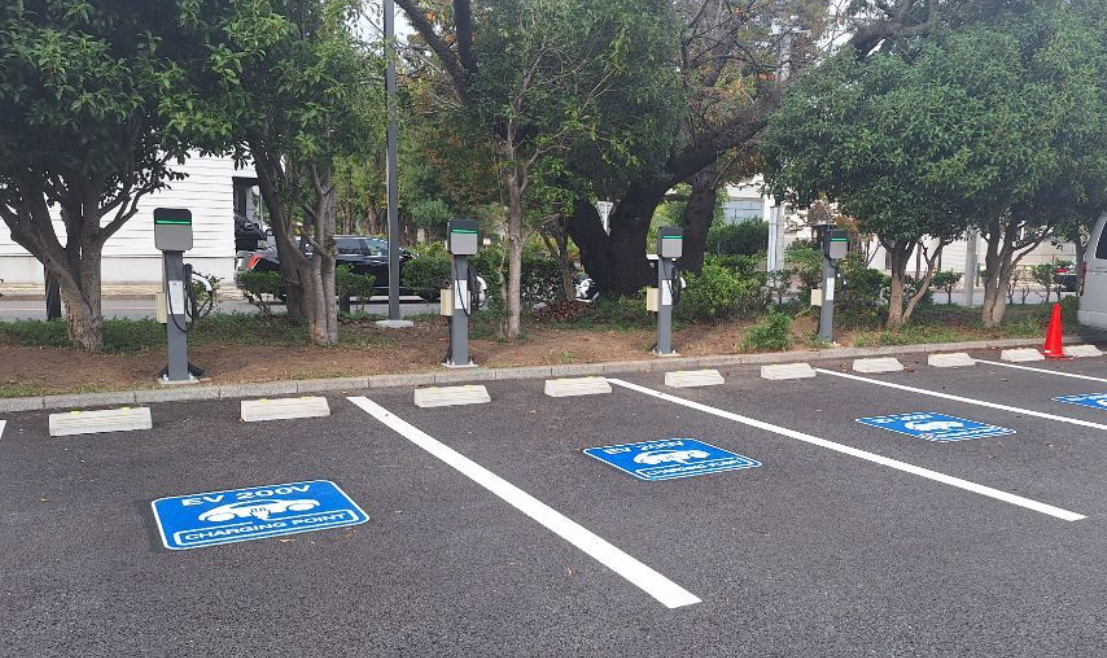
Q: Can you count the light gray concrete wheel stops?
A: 10